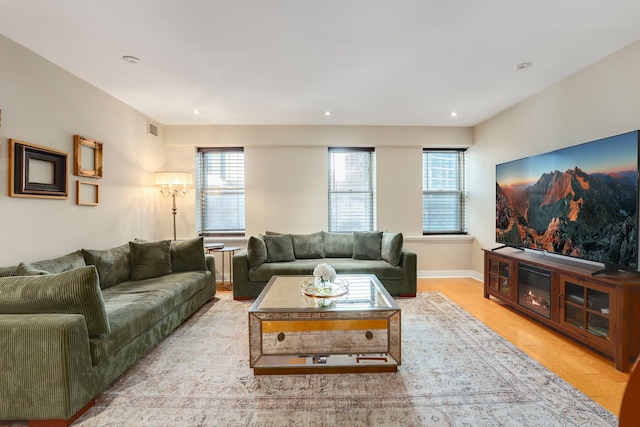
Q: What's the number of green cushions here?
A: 12